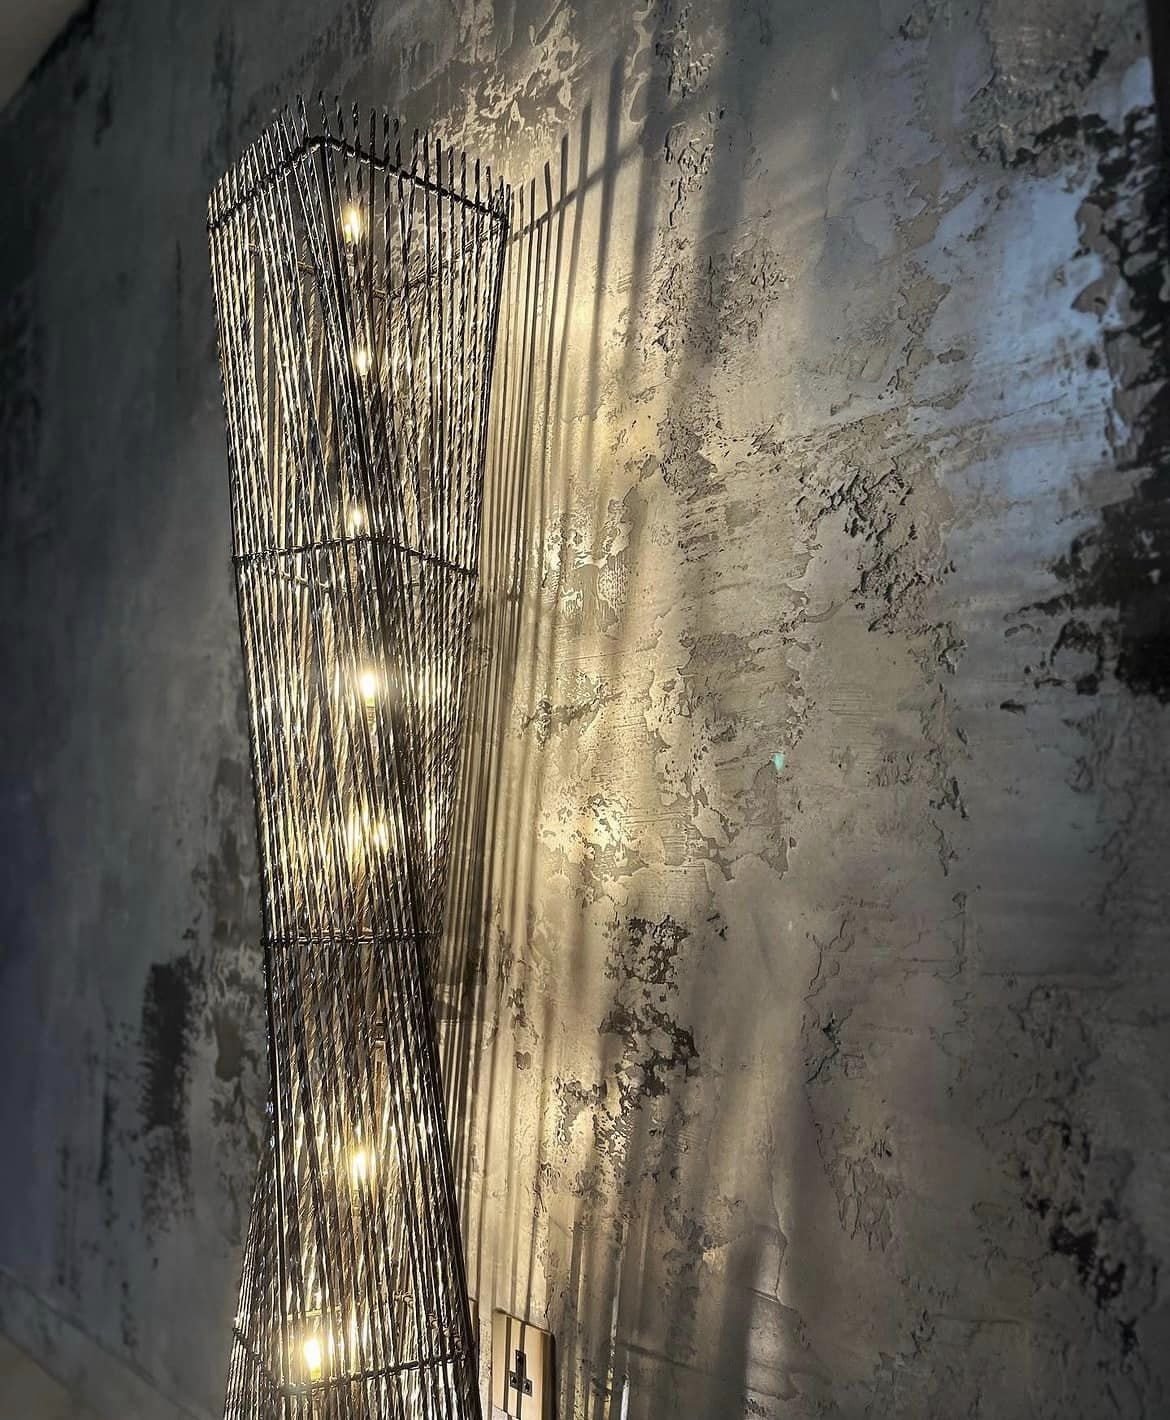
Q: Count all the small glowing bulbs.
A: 7